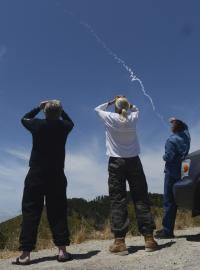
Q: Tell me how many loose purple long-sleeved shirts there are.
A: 0